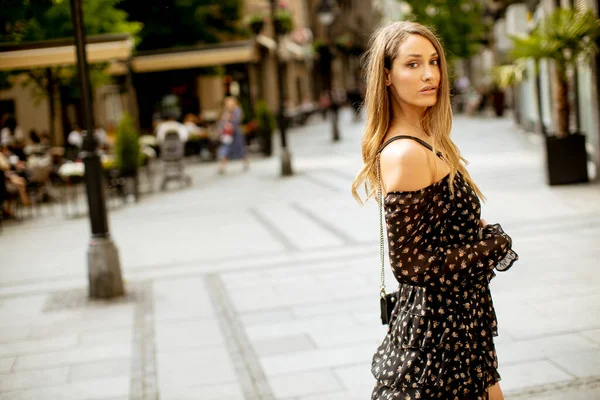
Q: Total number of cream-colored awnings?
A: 2